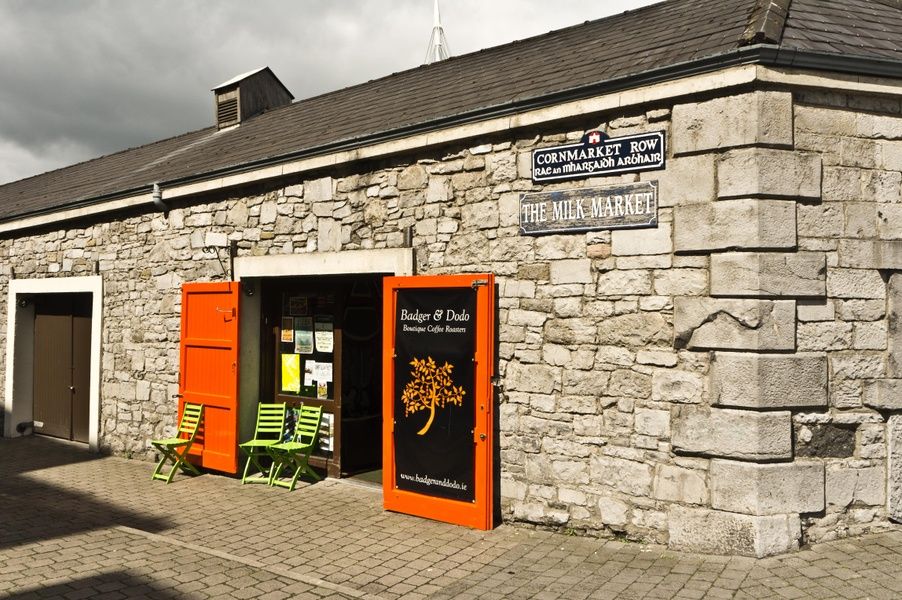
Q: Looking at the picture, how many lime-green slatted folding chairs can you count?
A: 3